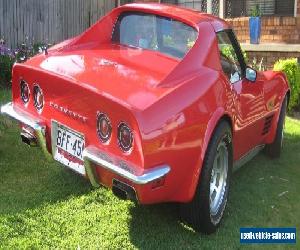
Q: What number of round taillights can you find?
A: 4